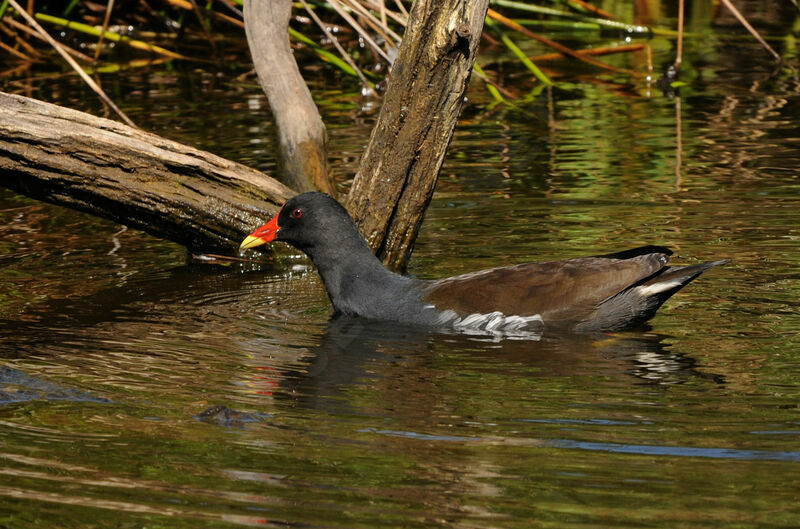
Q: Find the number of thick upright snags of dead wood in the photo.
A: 2